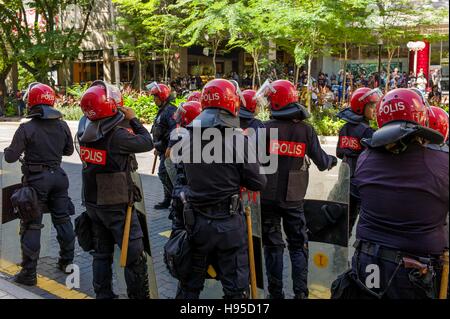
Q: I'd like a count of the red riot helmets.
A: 11